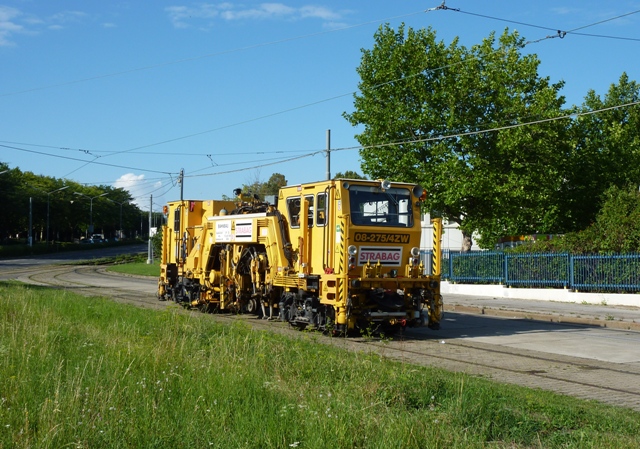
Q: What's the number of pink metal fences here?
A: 0